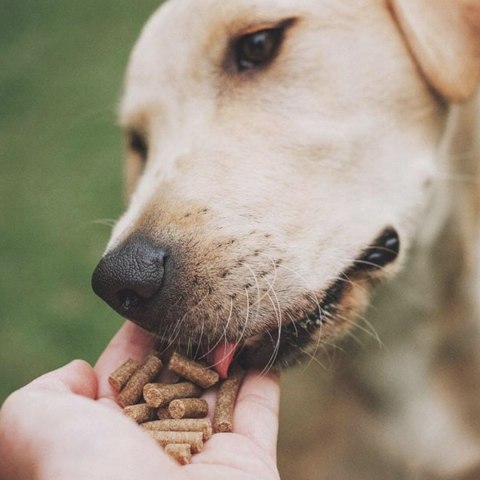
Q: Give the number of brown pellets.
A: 11